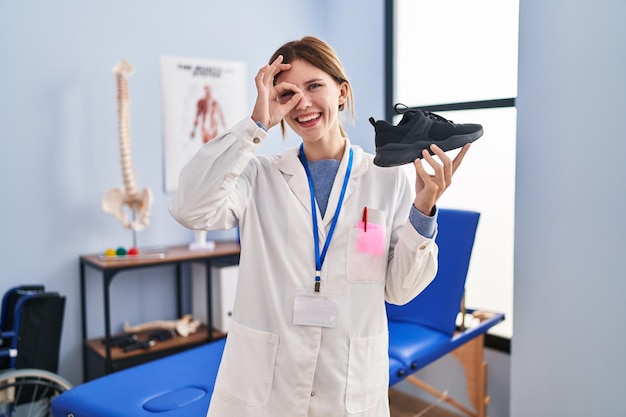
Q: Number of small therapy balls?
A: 3